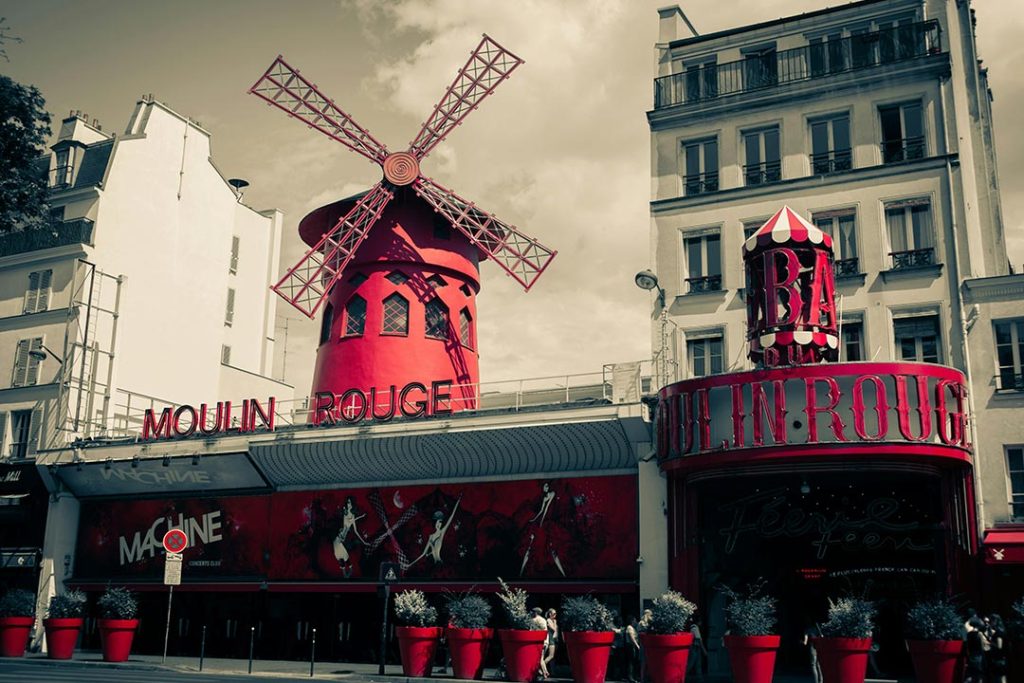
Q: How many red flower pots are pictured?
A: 11